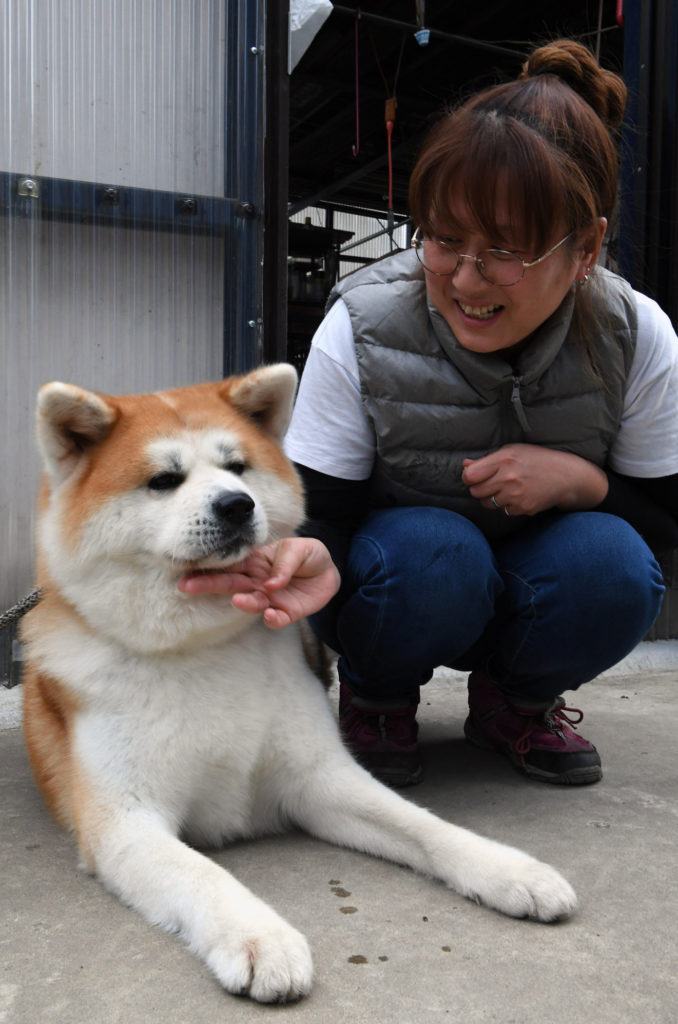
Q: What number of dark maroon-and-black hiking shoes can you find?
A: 2